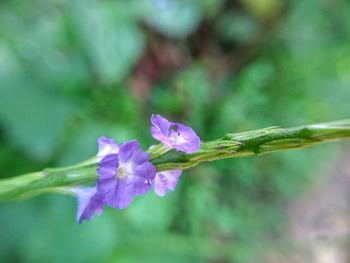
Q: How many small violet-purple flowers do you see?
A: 5